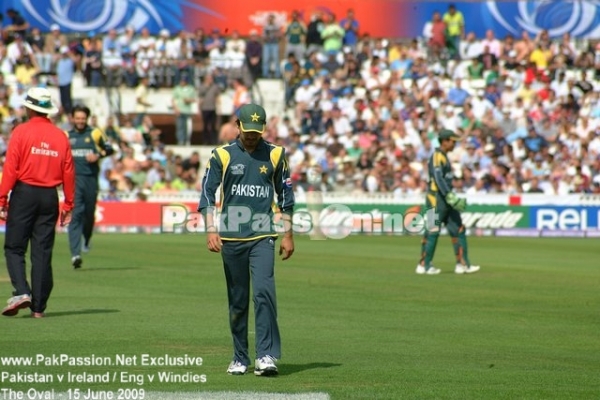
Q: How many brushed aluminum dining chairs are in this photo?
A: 0